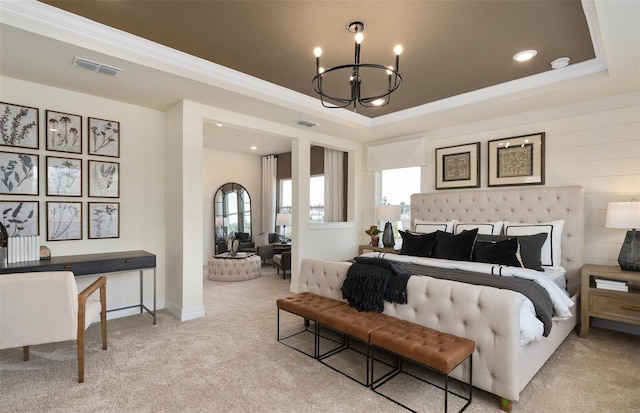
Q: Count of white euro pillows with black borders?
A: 3